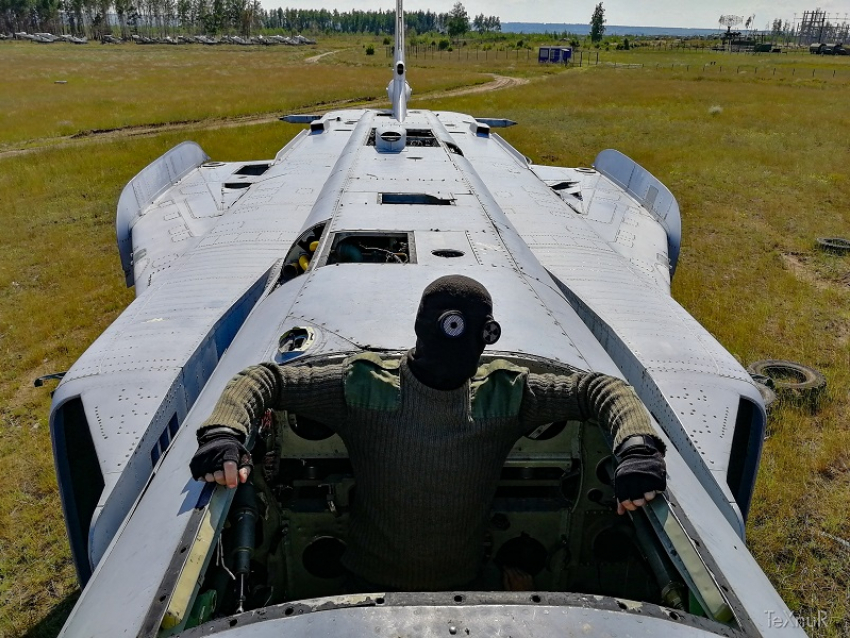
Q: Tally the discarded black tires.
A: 3